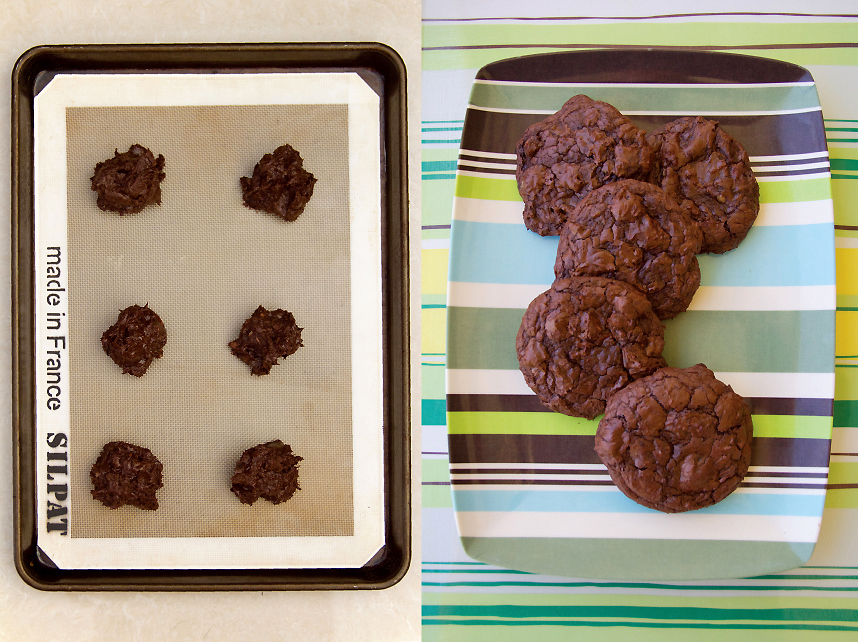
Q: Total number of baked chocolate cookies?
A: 5